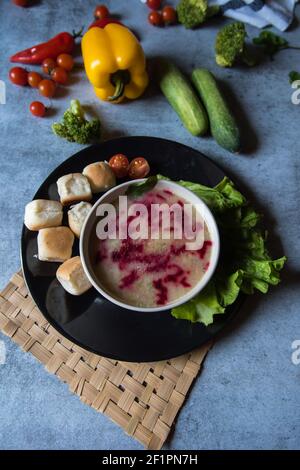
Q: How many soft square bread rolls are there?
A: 6